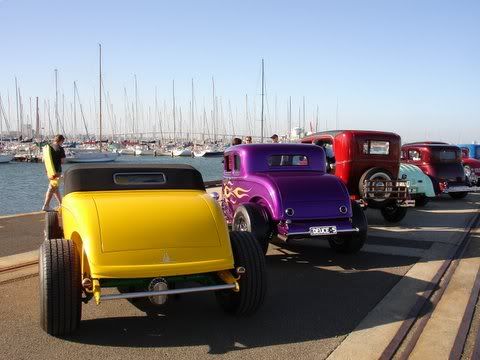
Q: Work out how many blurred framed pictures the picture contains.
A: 0